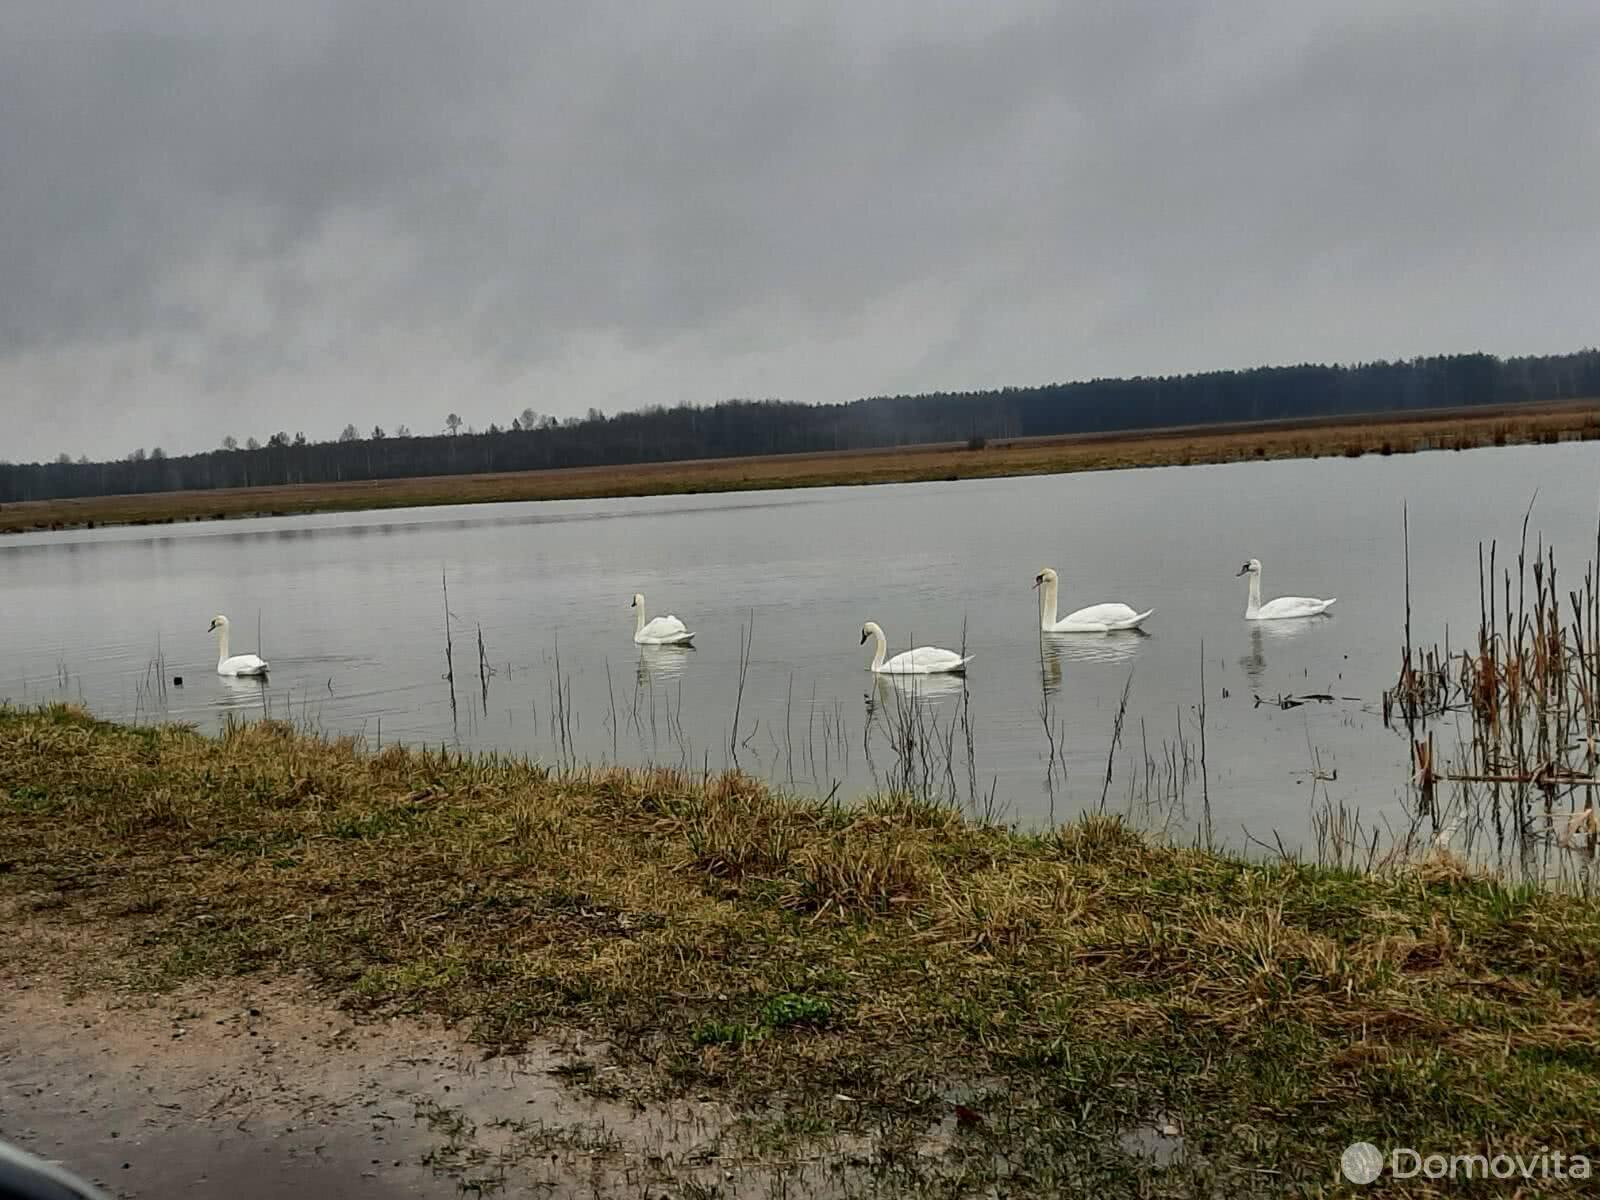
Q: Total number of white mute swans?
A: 5